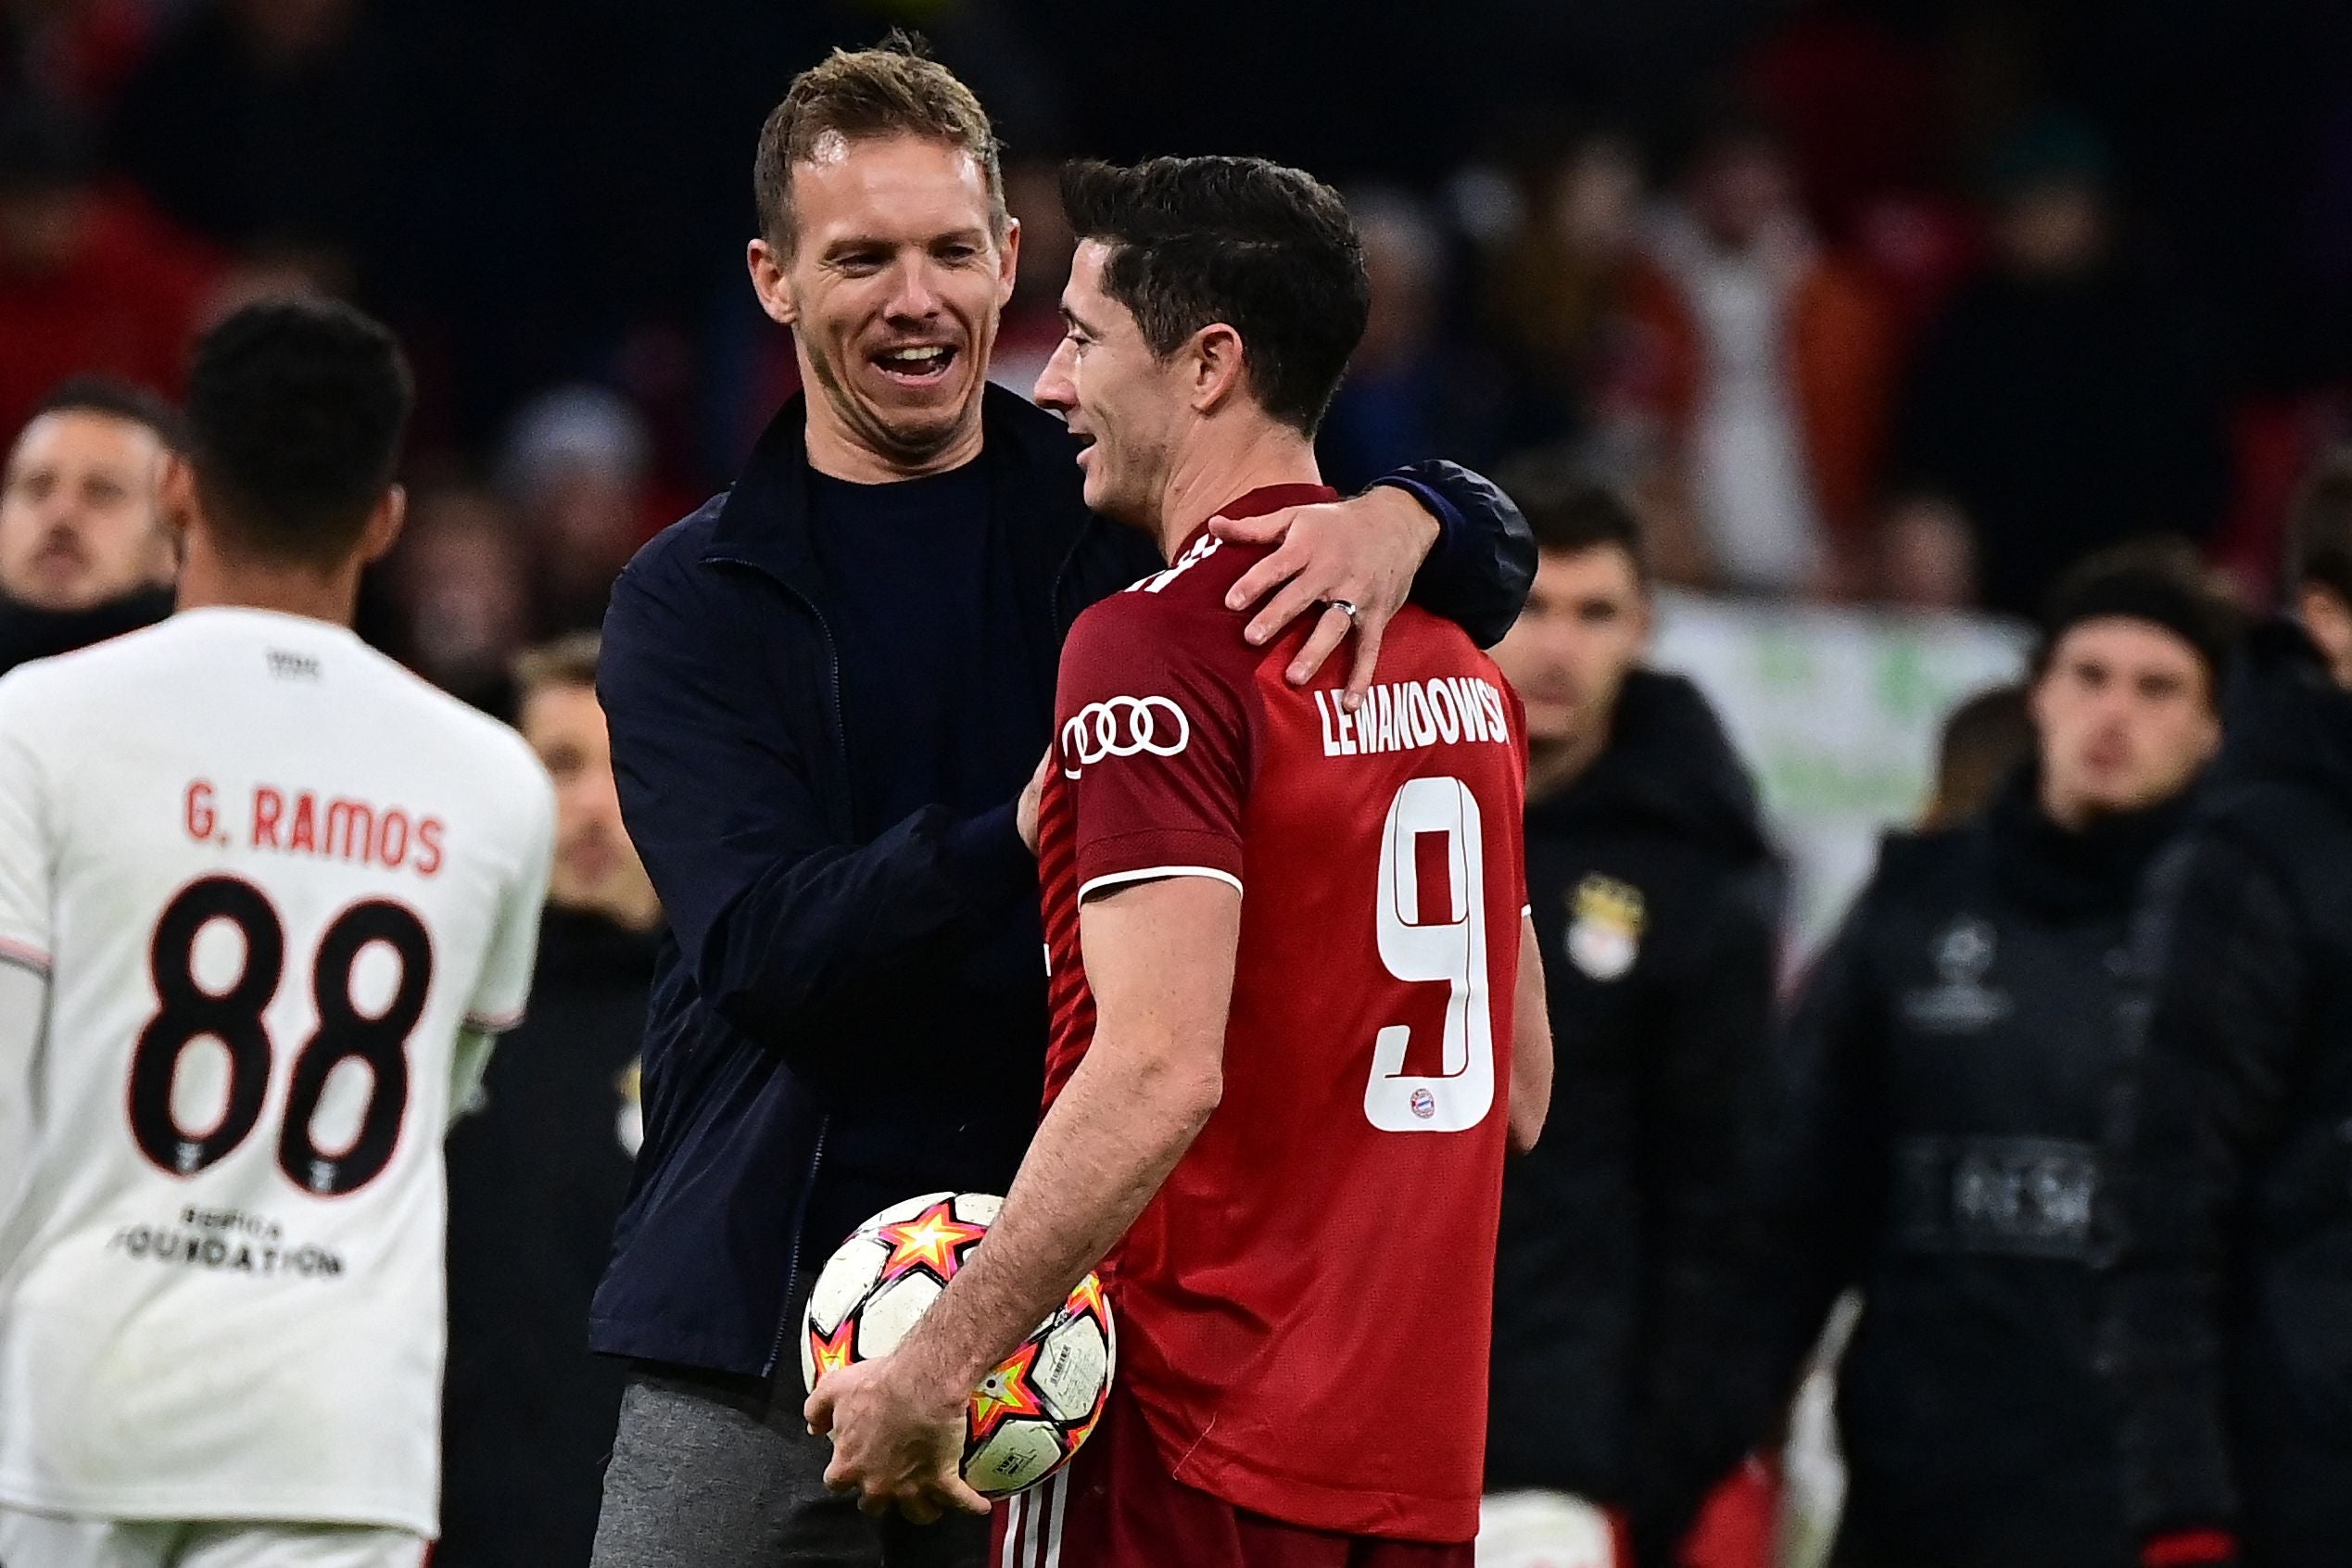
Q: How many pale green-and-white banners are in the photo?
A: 1